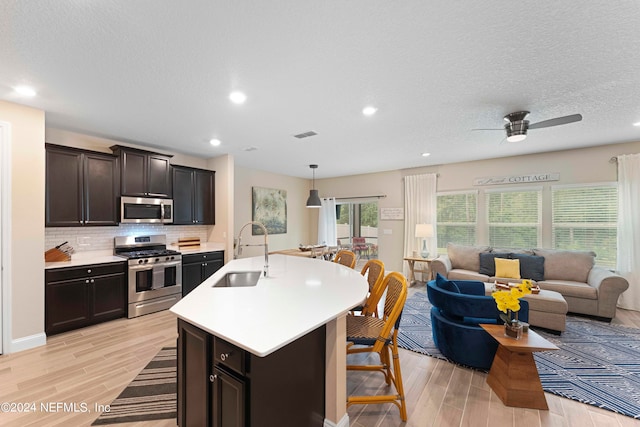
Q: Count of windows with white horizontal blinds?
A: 3